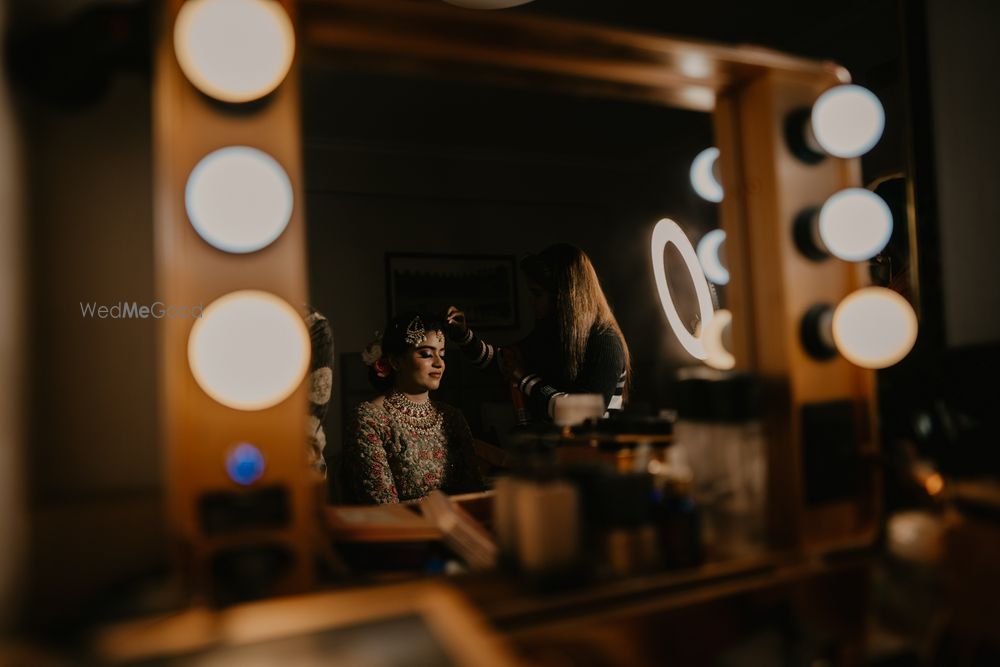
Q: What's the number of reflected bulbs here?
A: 3